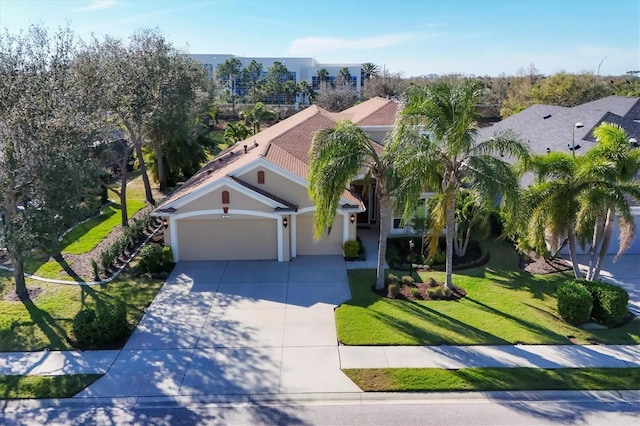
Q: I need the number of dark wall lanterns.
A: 3